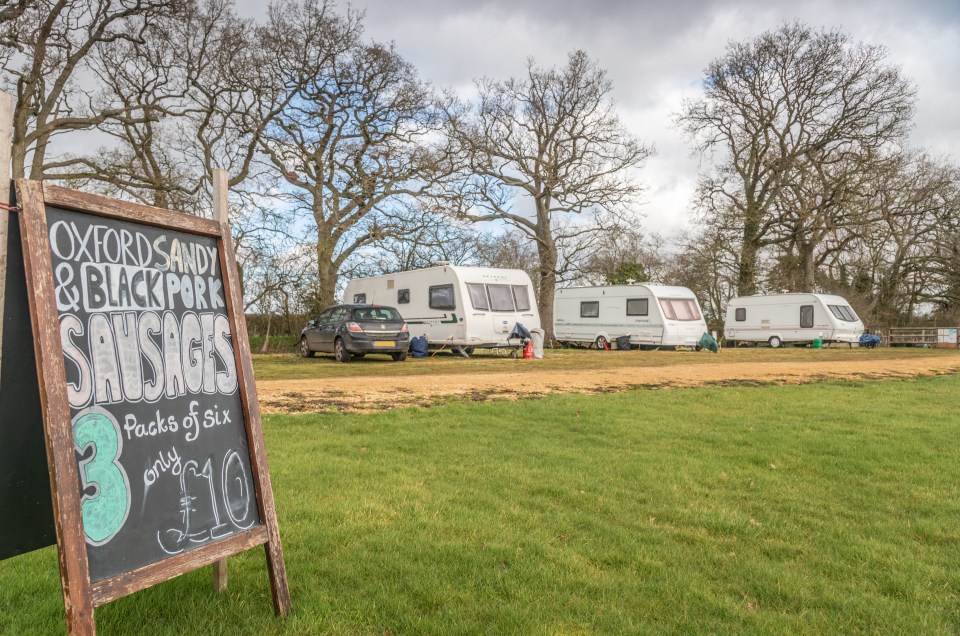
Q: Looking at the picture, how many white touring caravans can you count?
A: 3